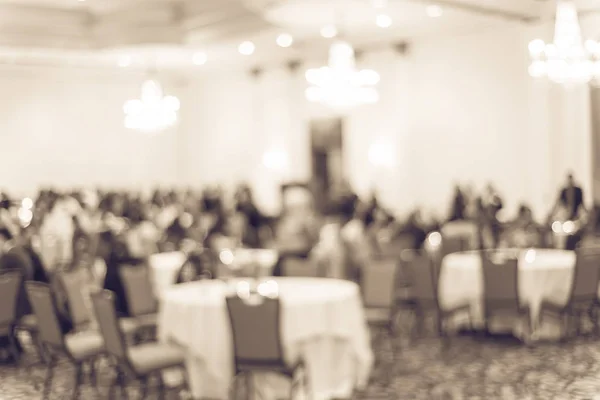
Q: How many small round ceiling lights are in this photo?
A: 7